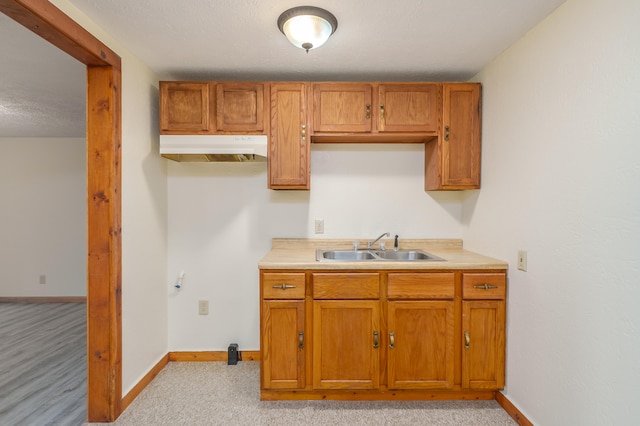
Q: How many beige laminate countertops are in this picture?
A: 1